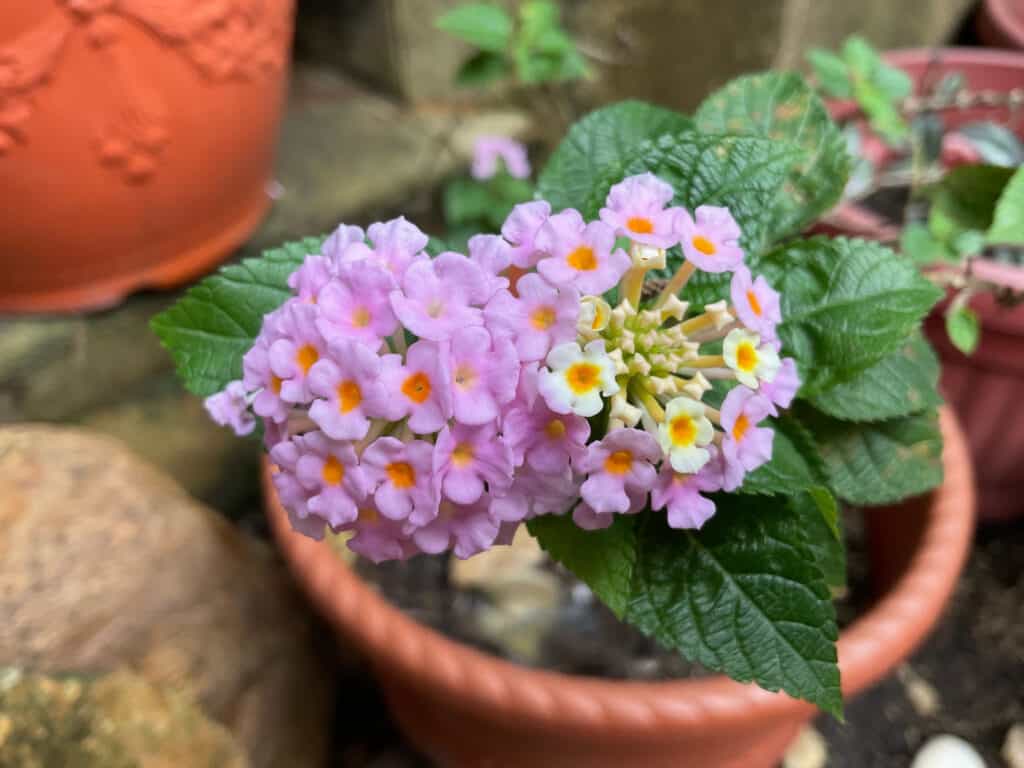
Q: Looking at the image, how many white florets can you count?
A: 3